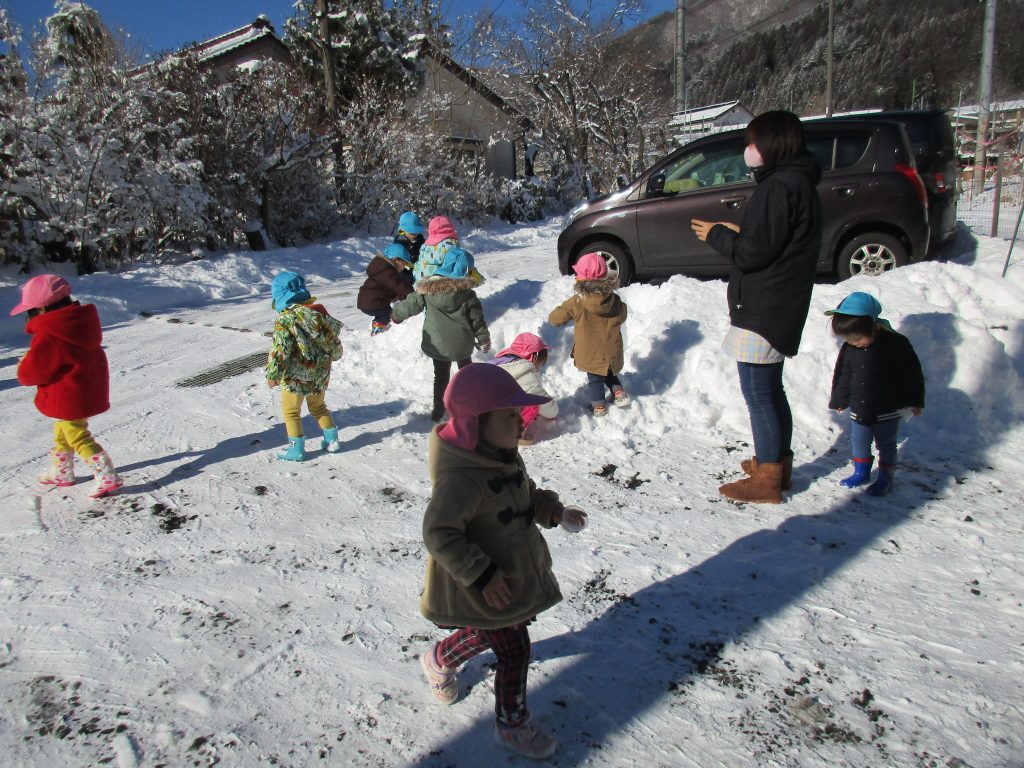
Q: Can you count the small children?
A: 10